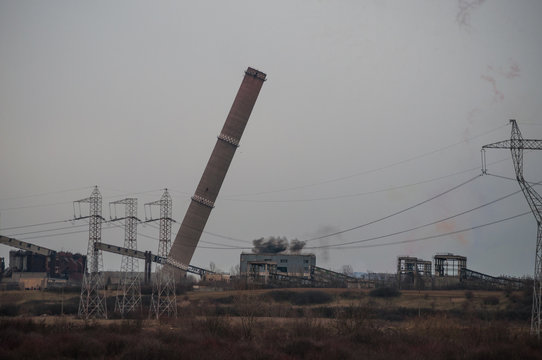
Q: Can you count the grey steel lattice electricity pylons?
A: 4